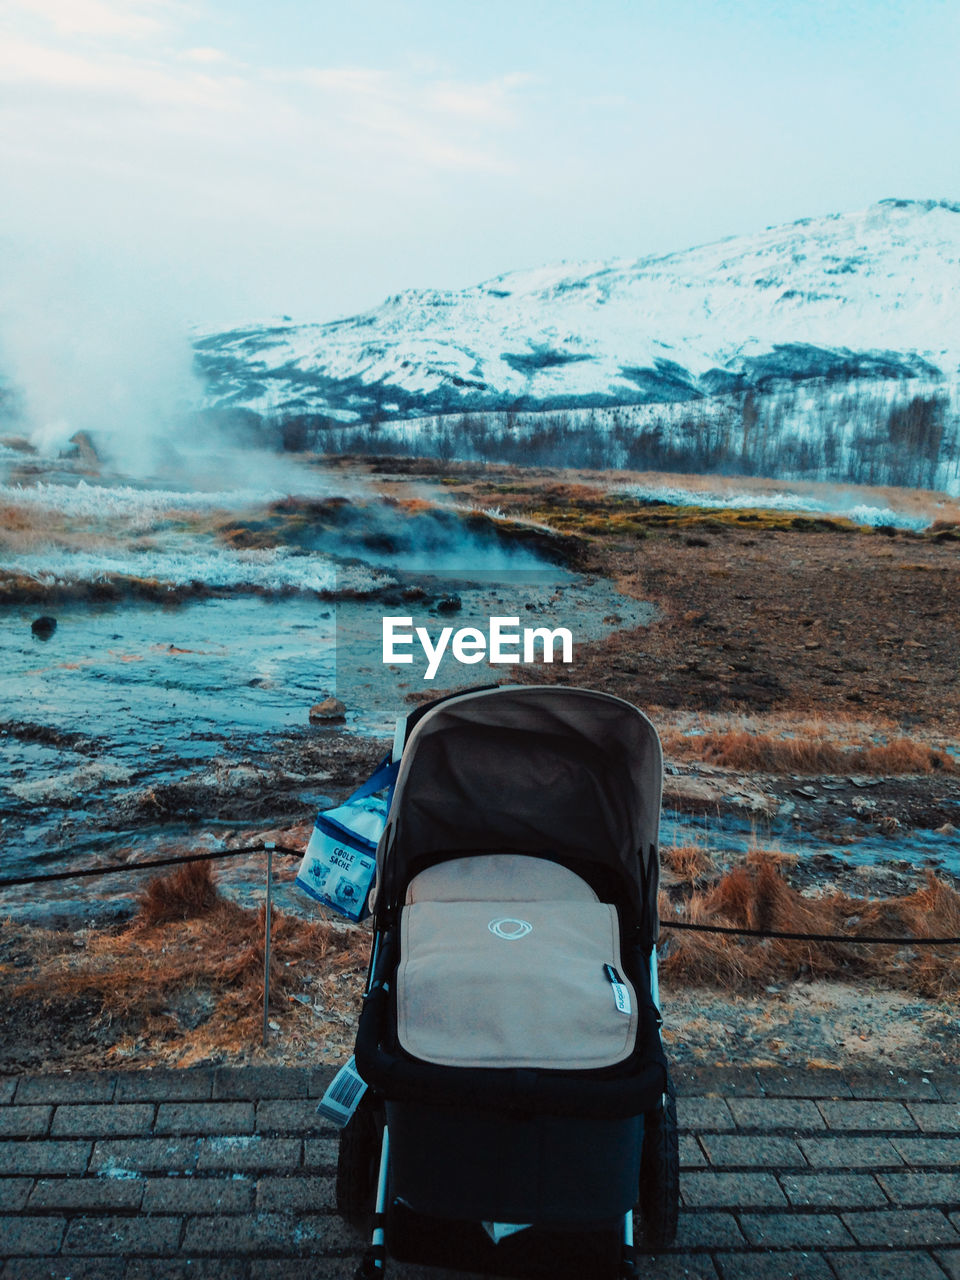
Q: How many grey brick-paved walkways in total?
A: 1